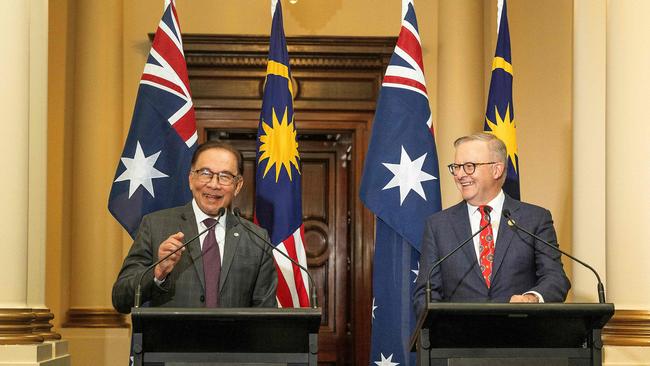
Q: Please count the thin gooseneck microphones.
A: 4